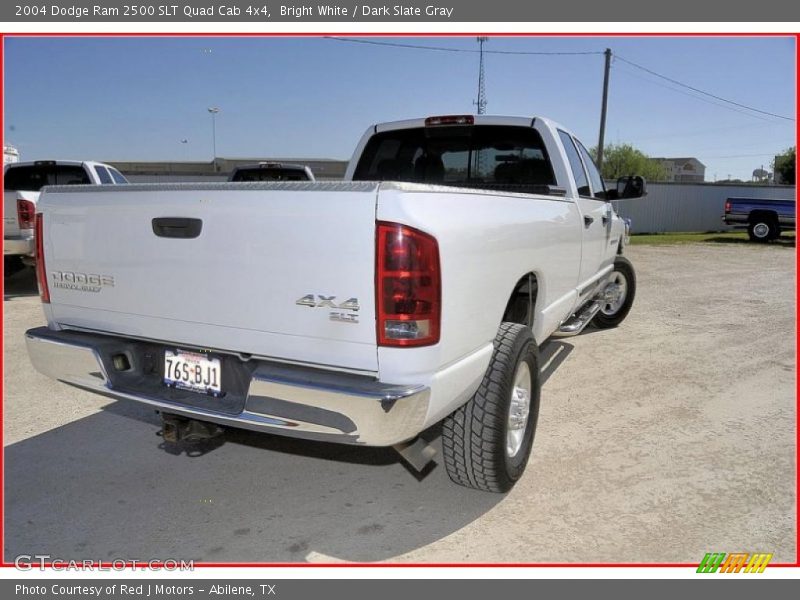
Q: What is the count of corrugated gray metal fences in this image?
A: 1